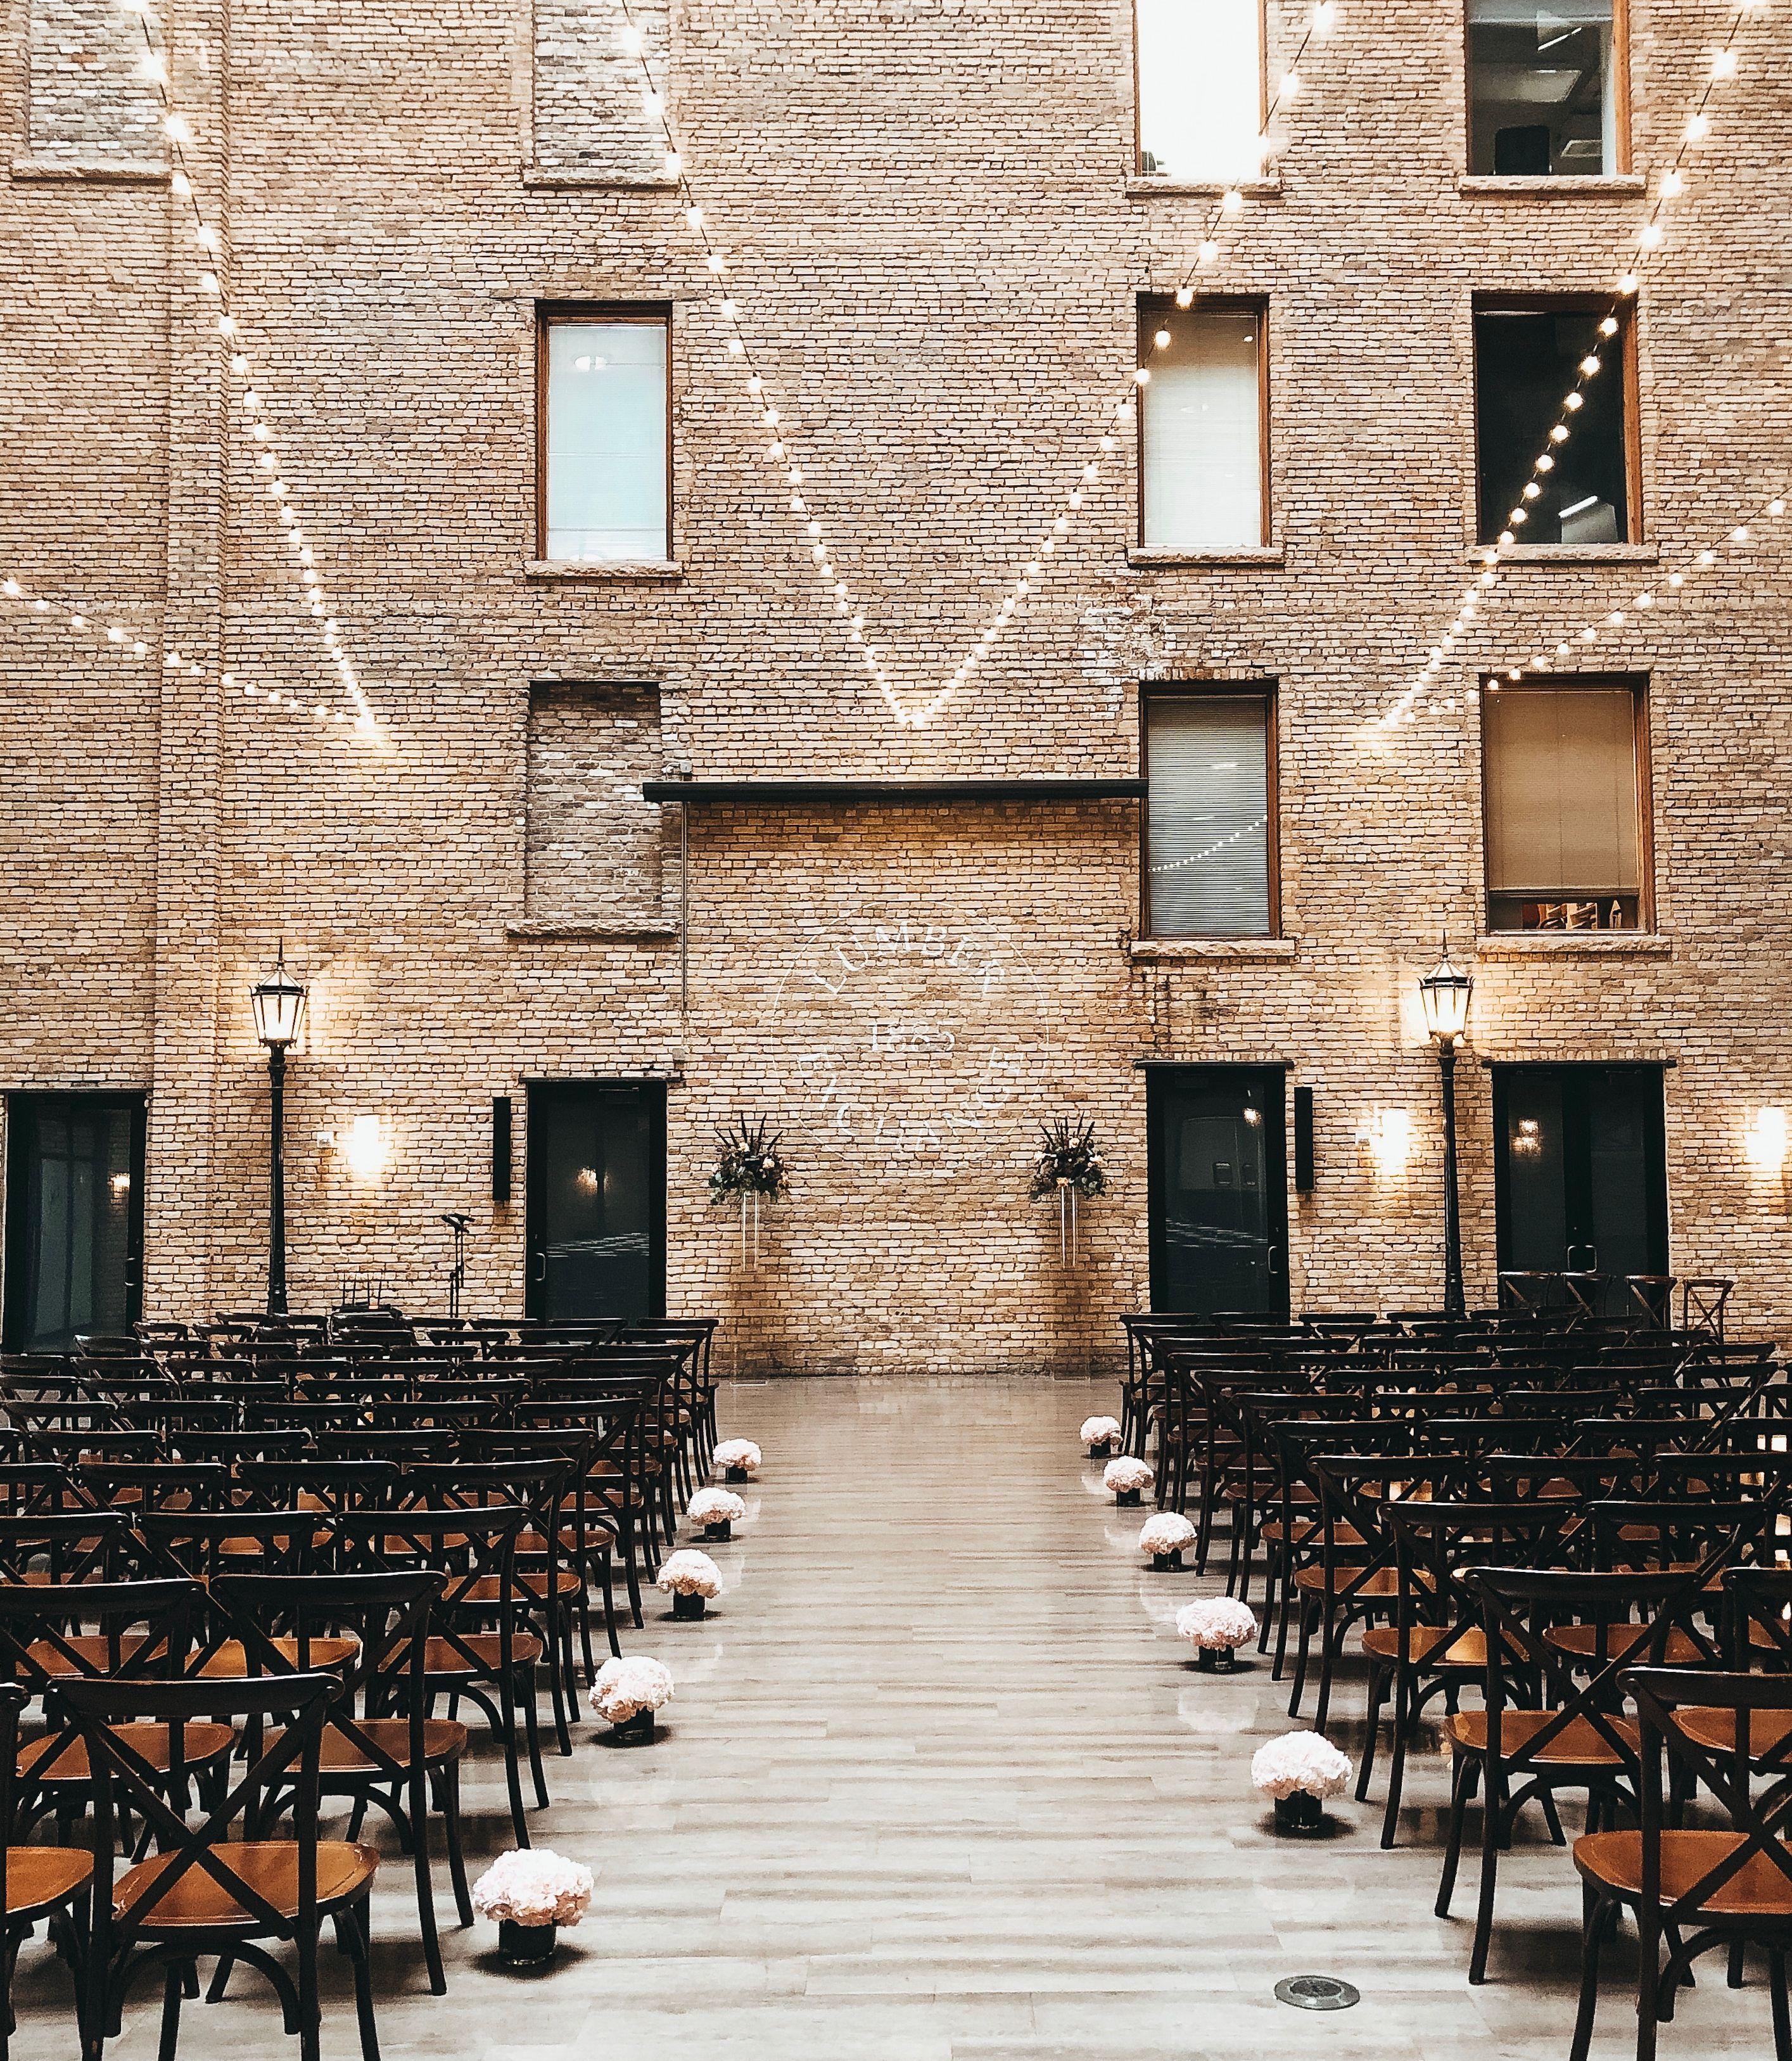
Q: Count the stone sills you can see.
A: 10